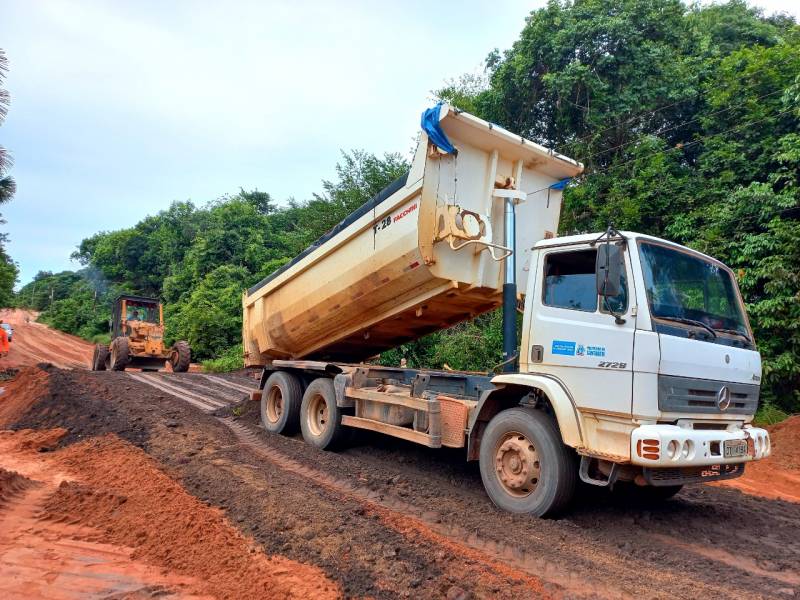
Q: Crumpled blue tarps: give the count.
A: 2